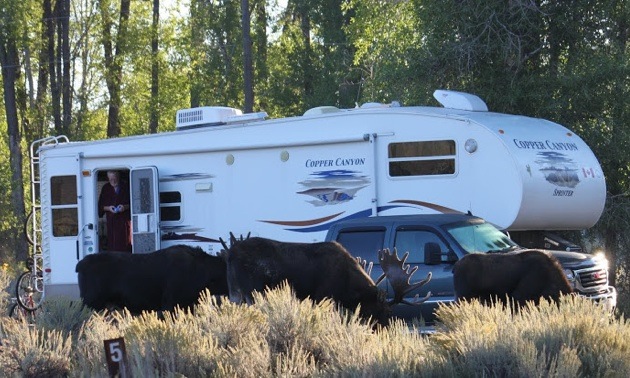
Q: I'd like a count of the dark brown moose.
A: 3